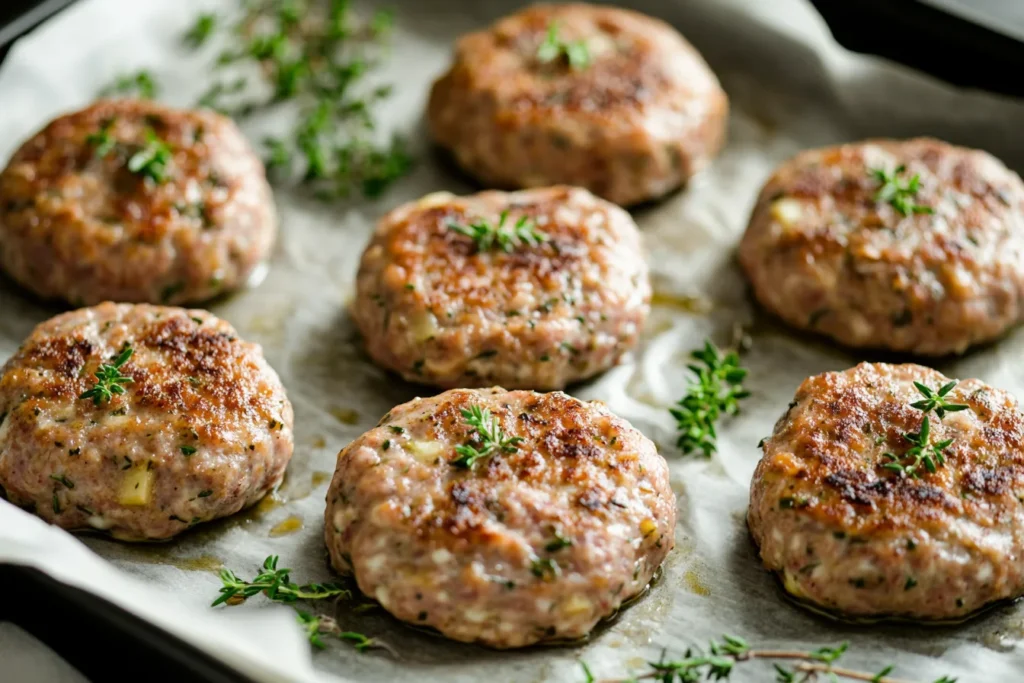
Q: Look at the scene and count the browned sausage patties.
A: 7